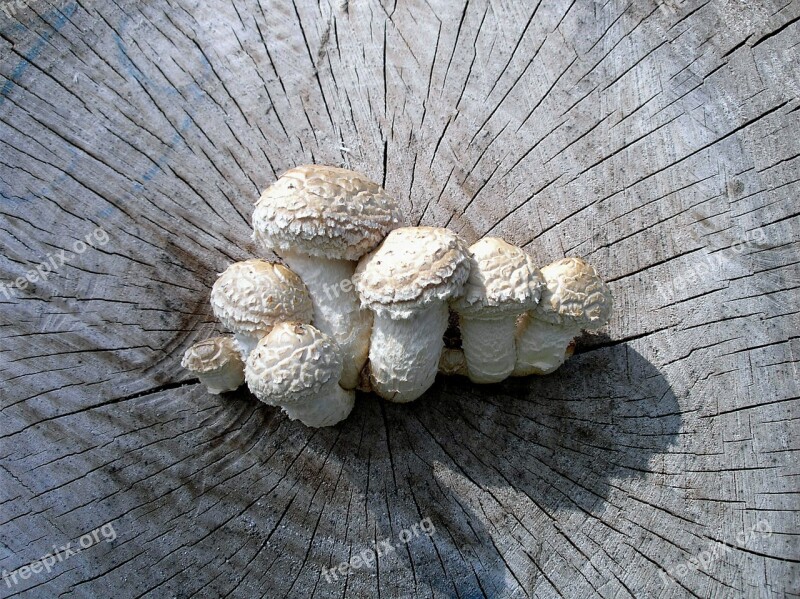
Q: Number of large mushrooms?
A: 6